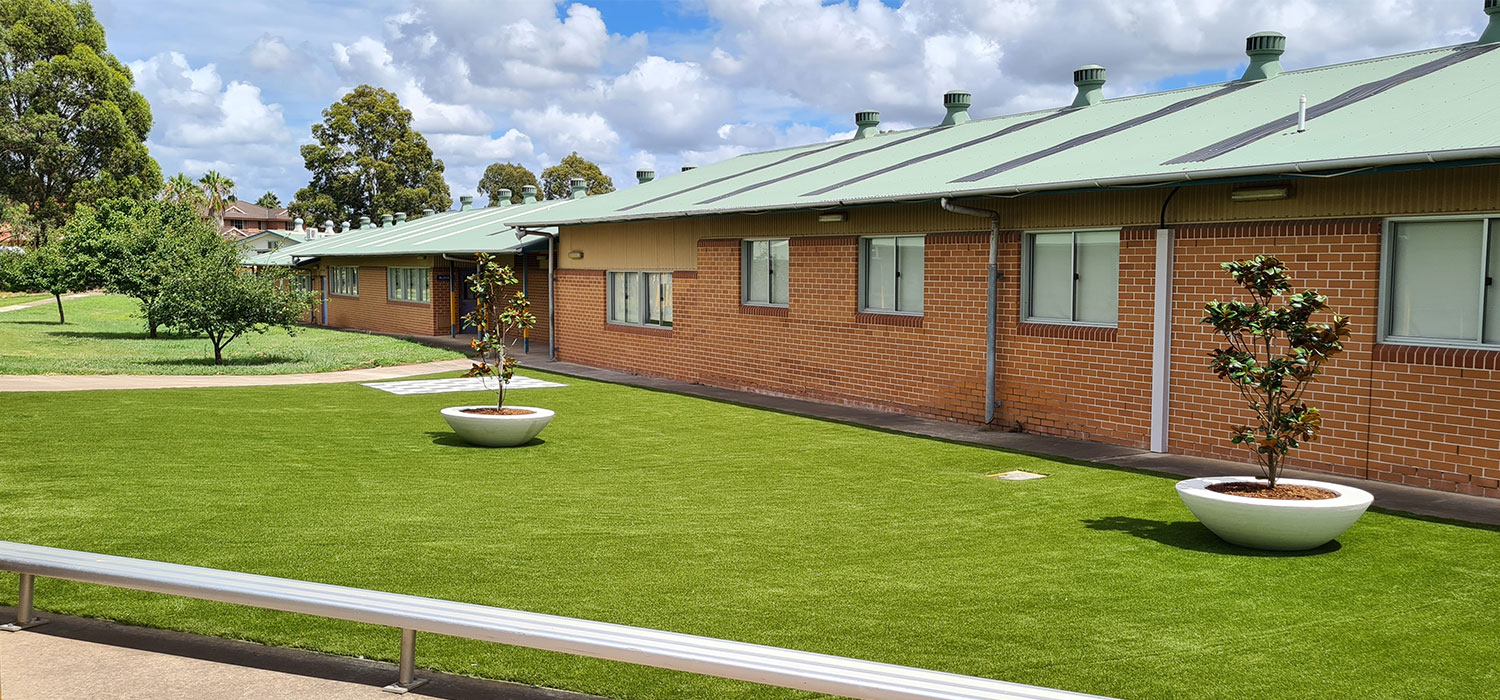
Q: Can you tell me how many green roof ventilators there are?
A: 15